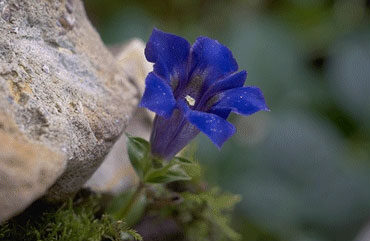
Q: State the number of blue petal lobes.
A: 5